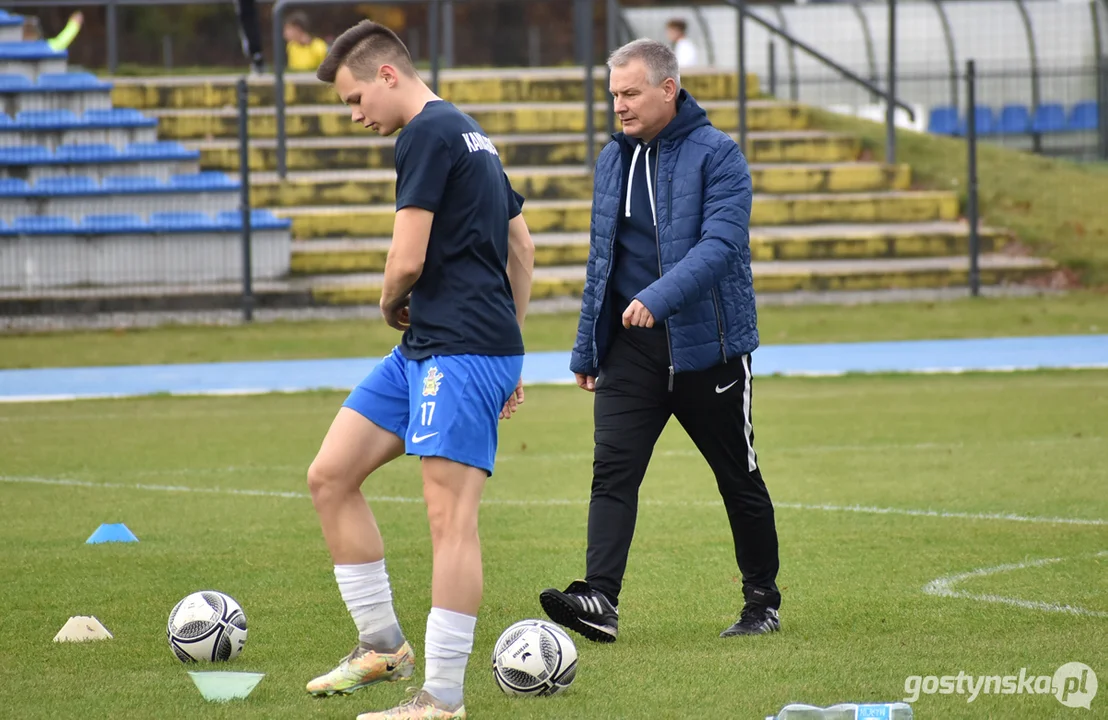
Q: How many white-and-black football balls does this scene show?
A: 2